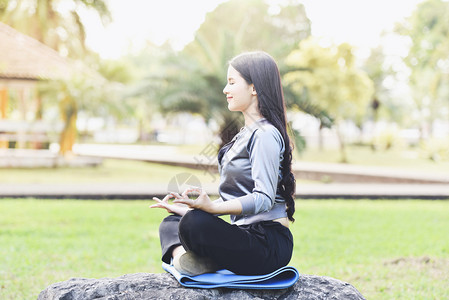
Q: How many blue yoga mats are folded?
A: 1